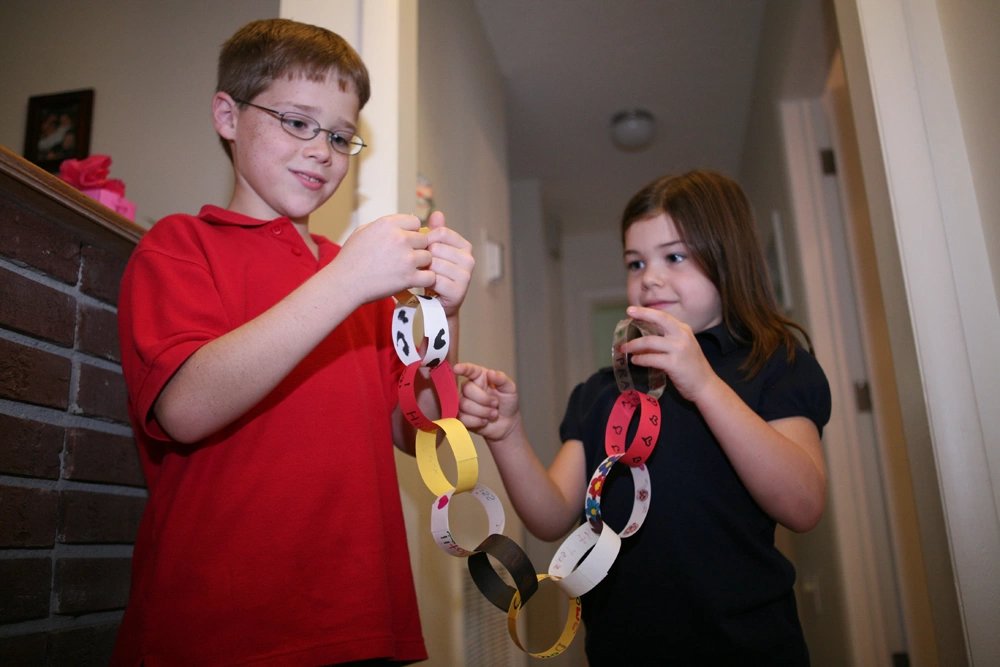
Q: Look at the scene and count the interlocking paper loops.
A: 11